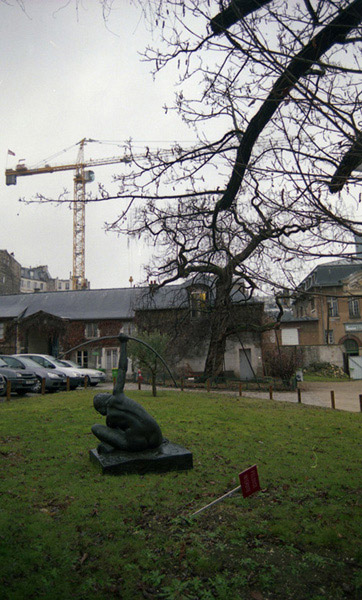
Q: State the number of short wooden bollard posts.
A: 13